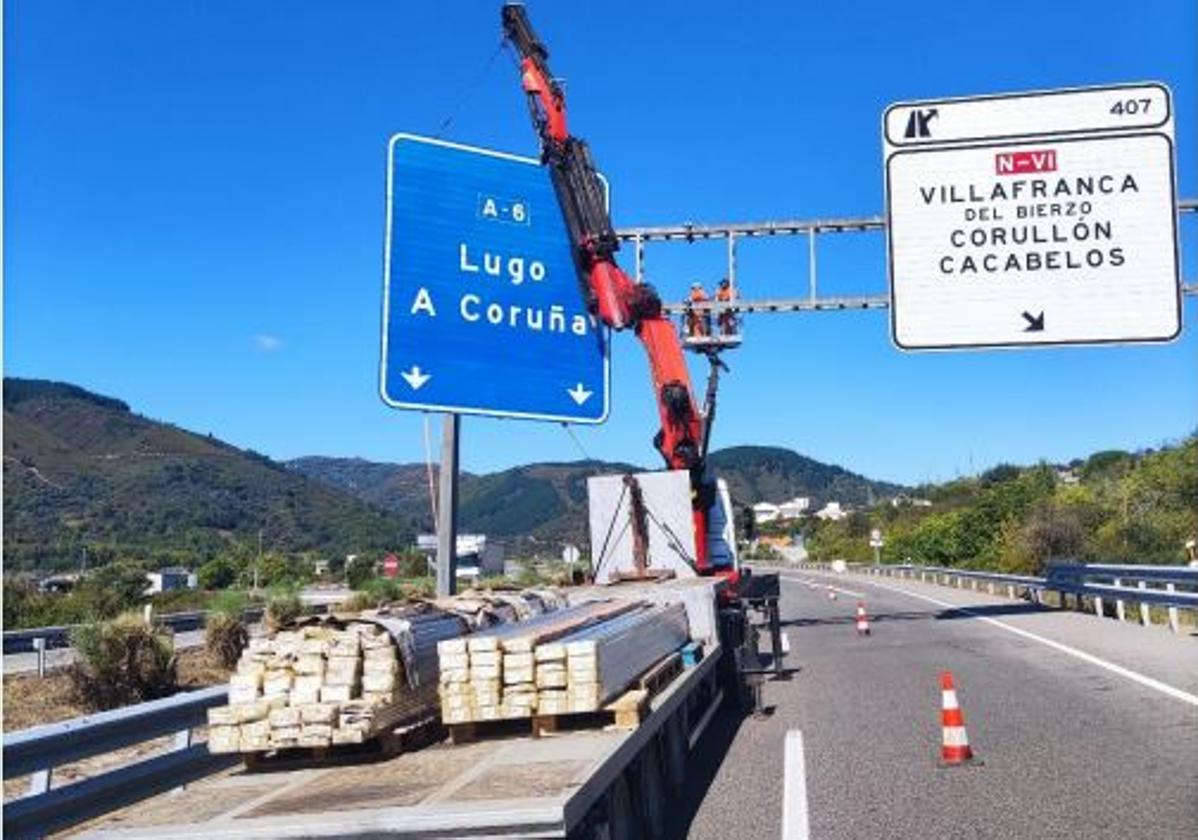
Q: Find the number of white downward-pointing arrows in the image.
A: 2